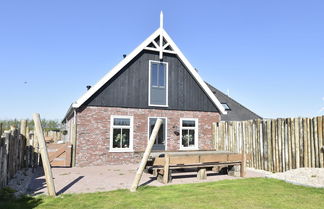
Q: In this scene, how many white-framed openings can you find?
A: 4